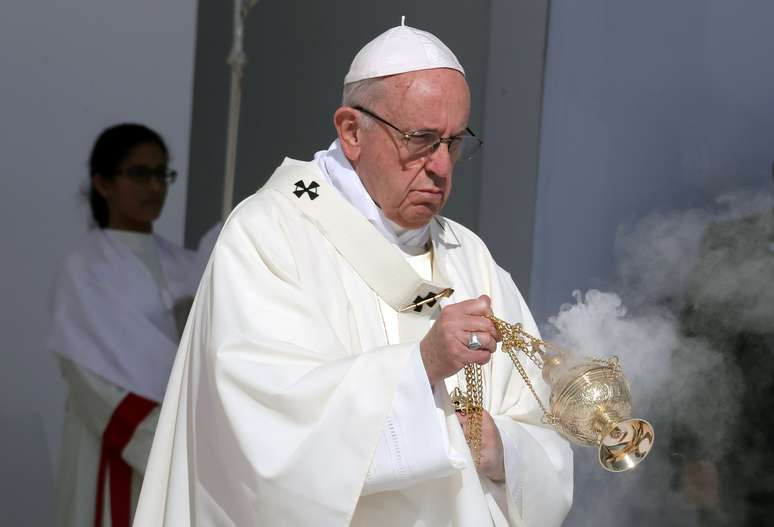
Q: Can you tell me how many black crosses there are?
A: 2